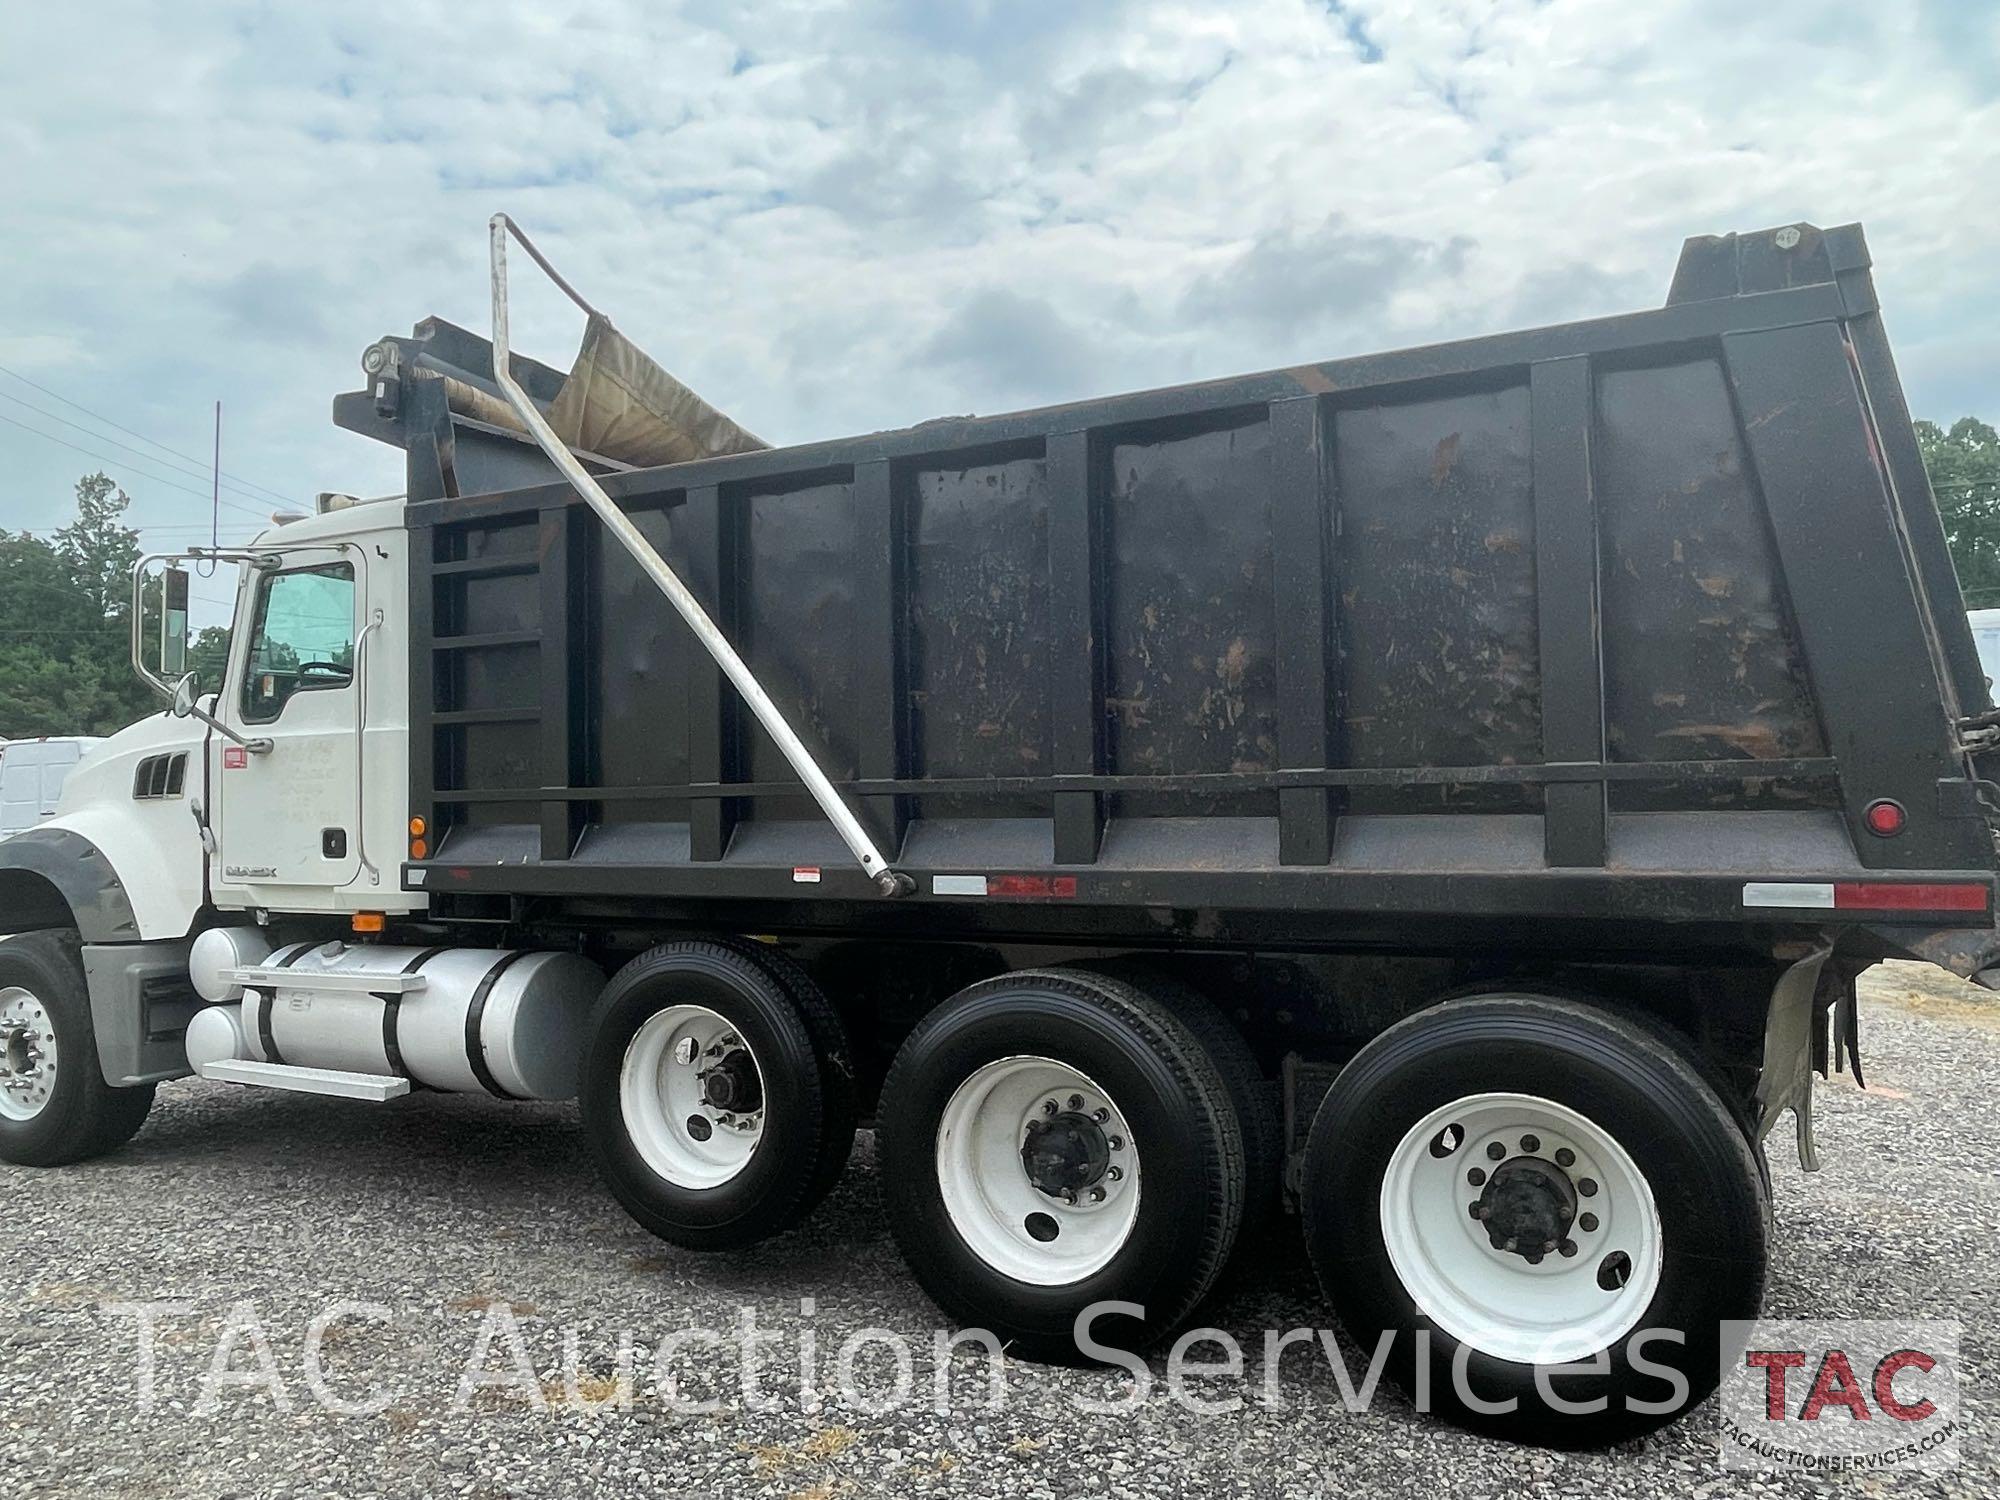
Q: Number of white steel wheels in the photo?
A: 3